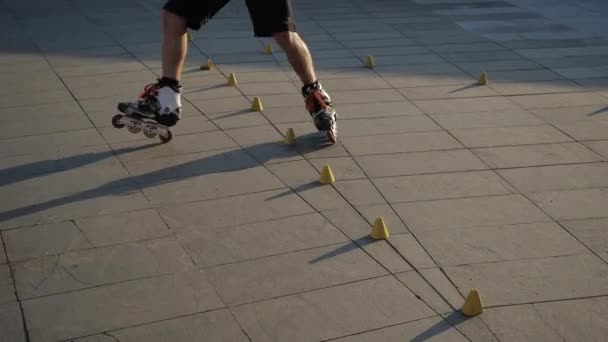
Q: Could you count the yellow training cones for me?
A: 11